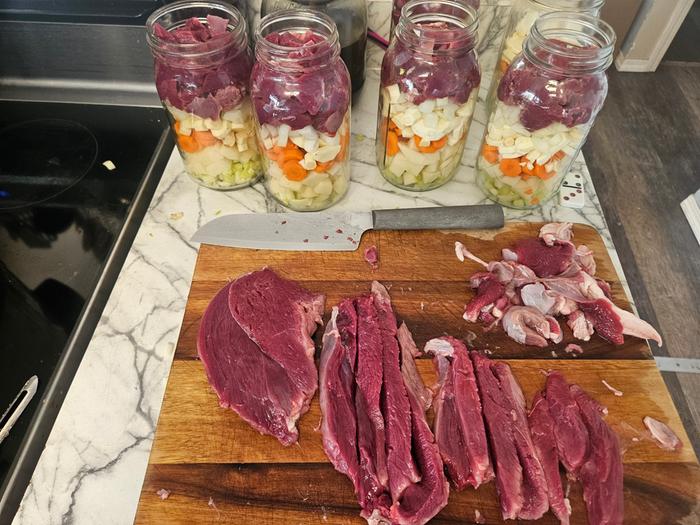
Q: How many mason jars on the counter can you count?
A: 6